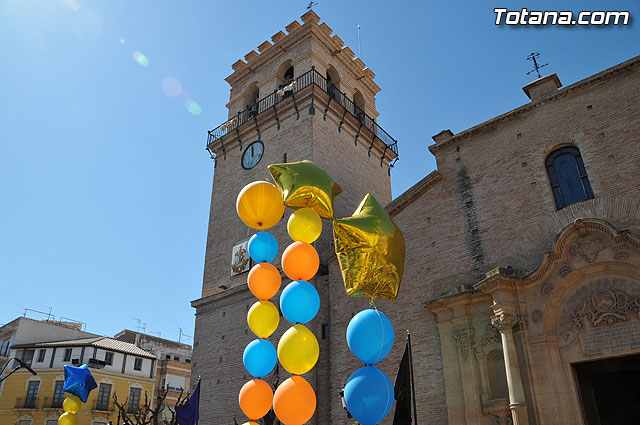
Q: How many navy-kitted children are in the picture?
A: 0